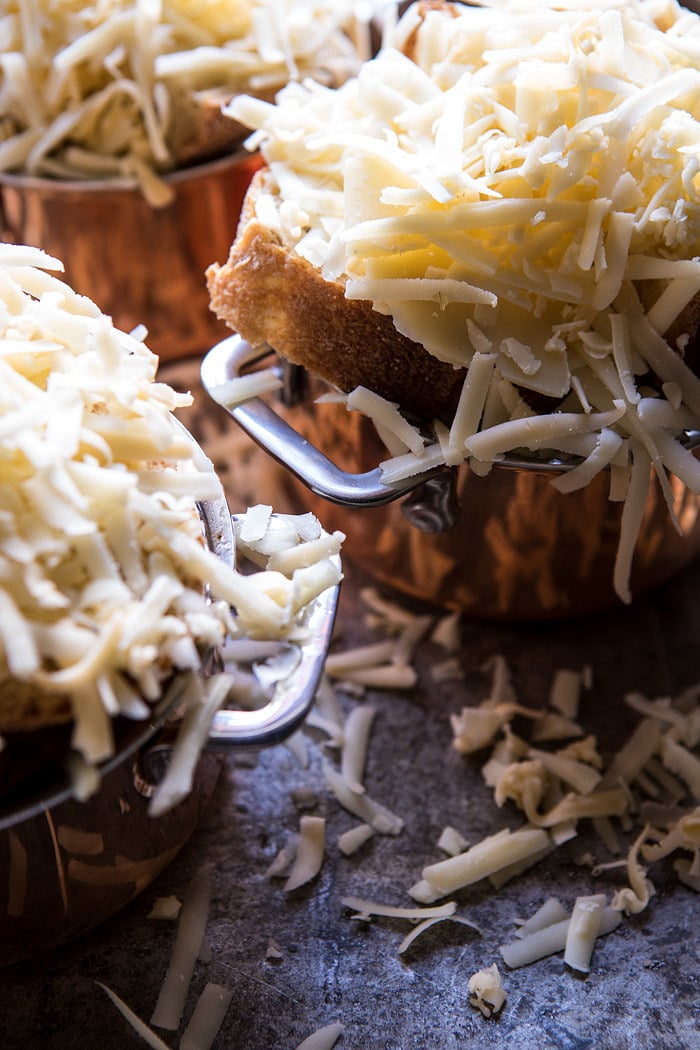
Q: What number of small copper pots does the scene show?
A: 3